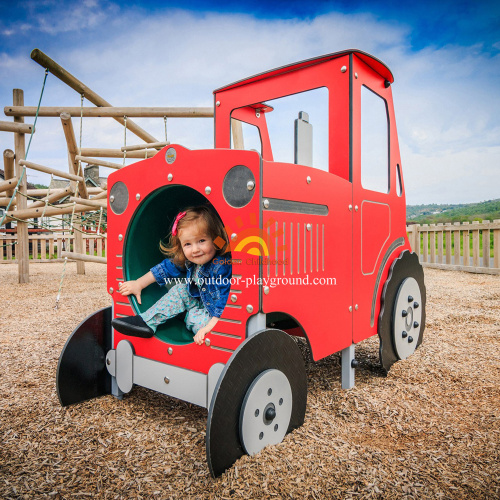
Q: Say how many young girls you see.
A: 1